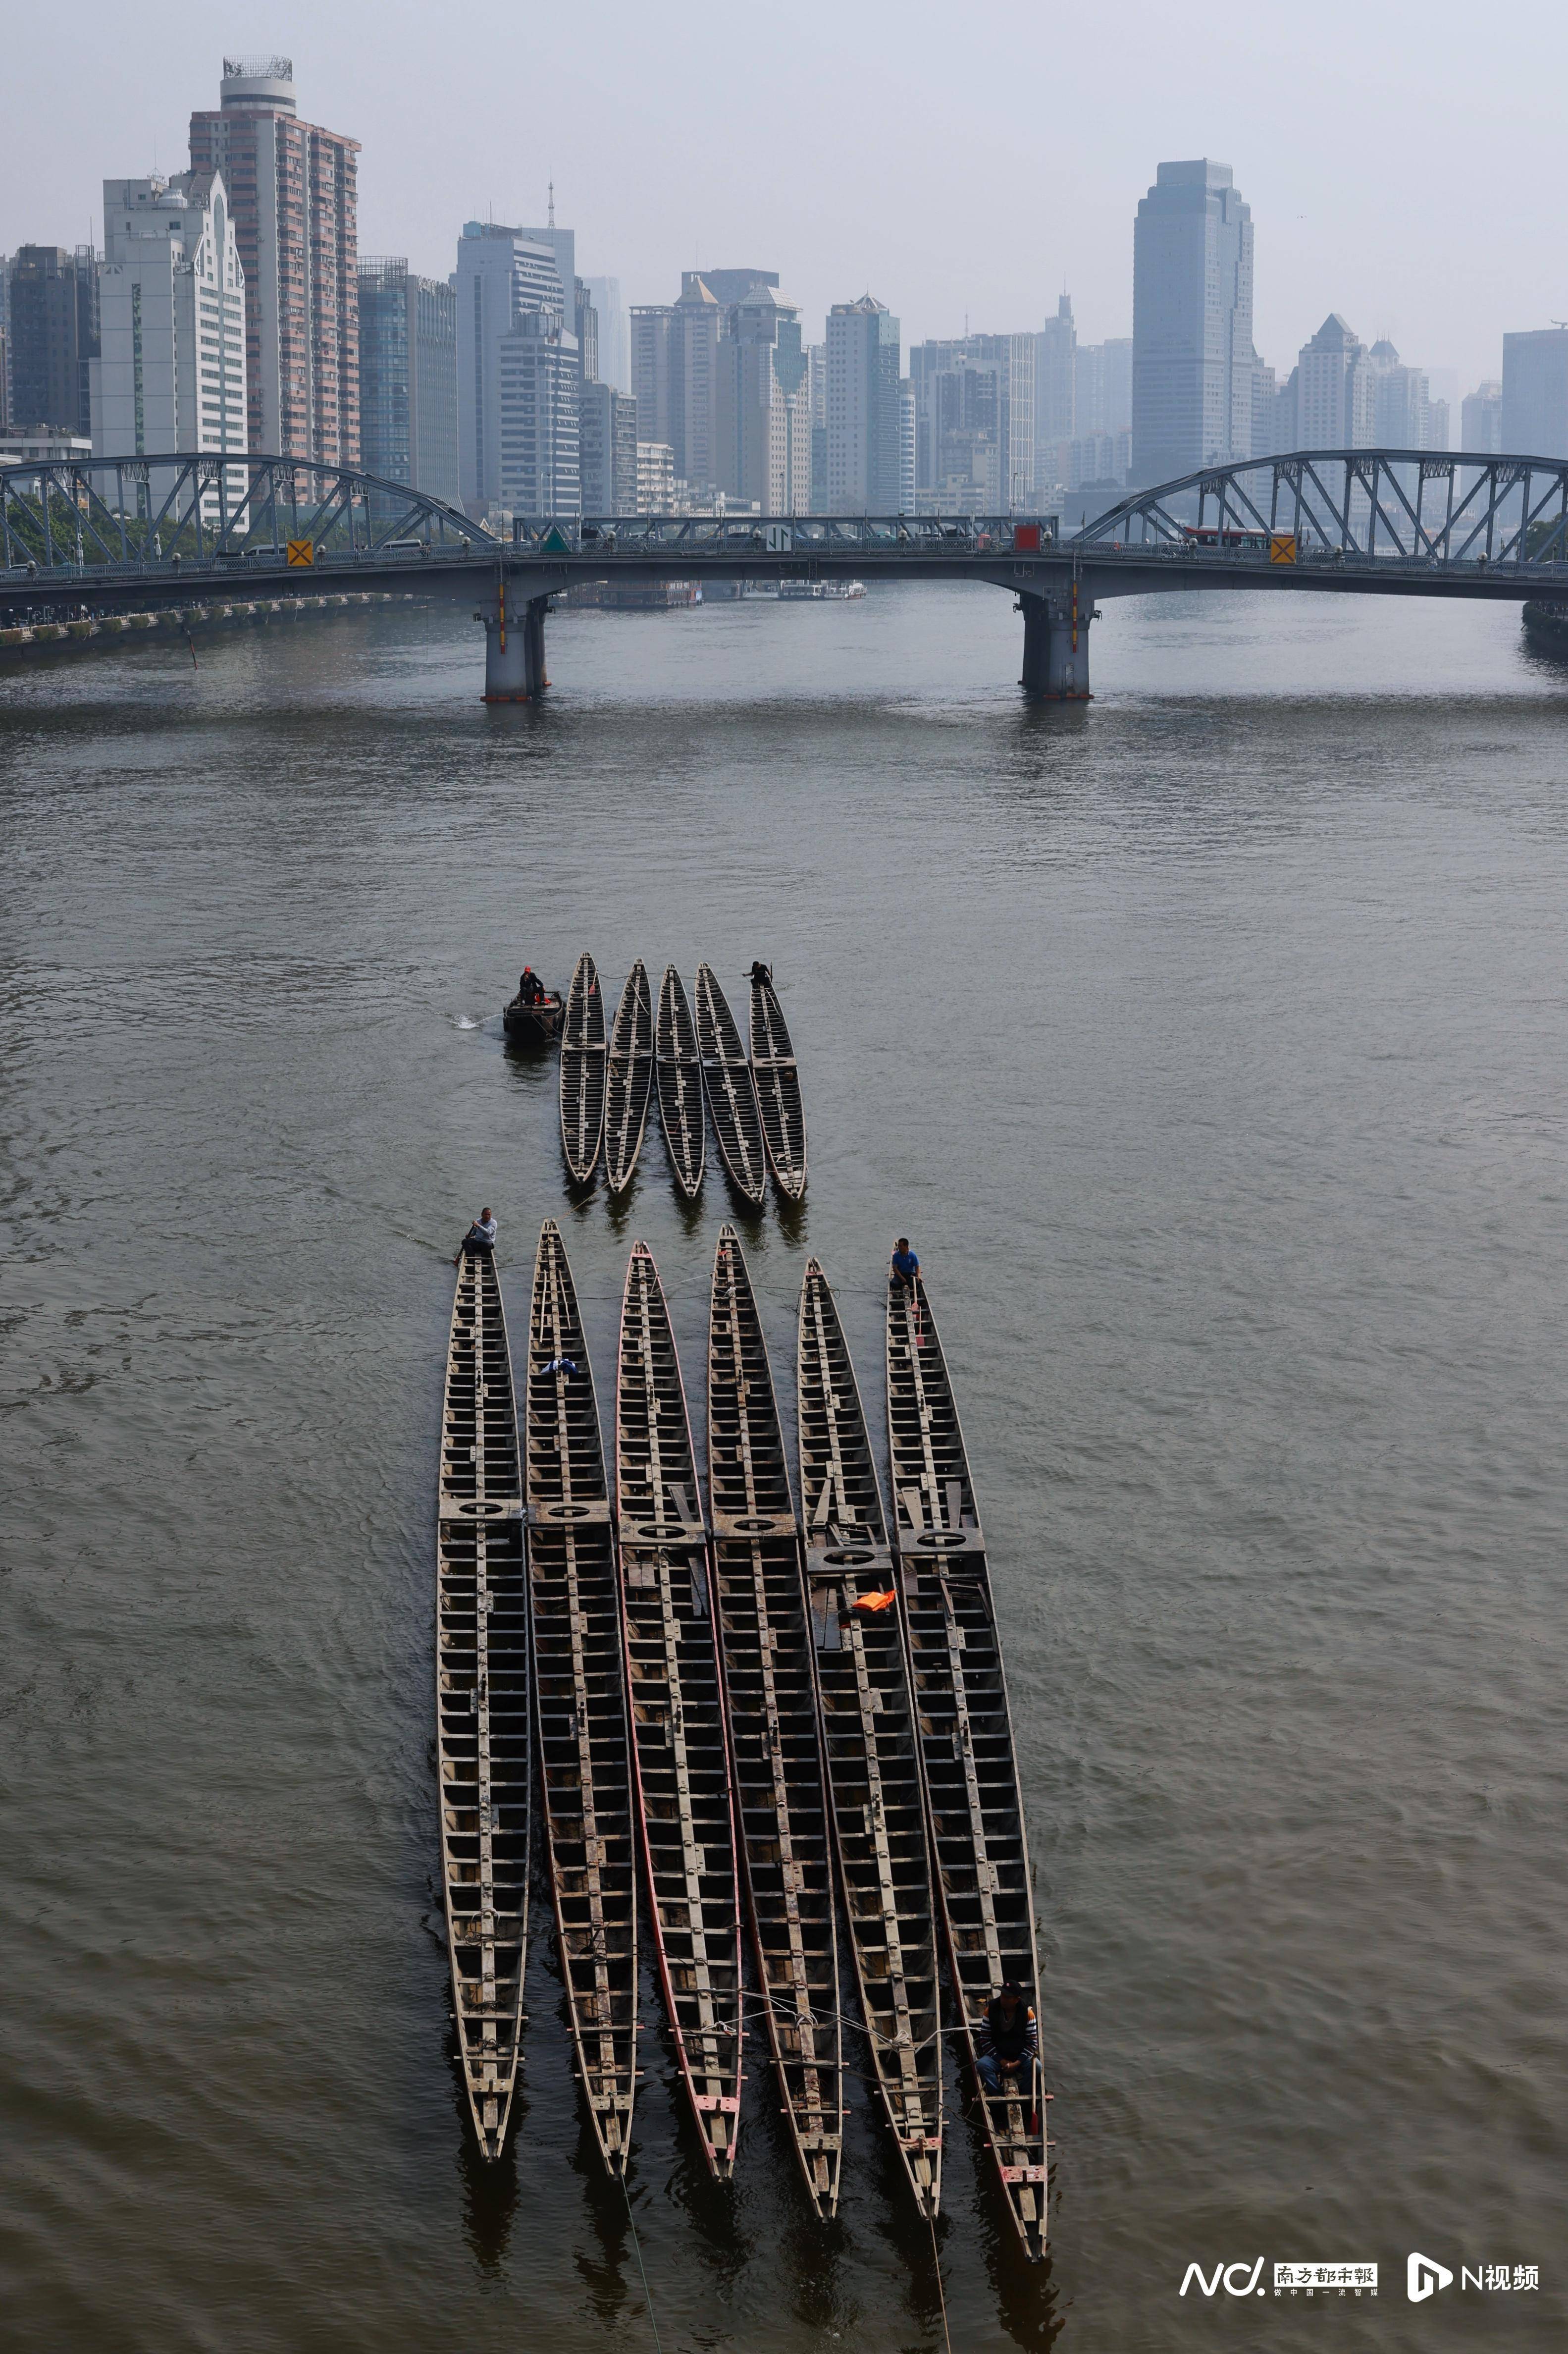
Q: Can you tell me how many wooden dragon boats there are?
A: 11